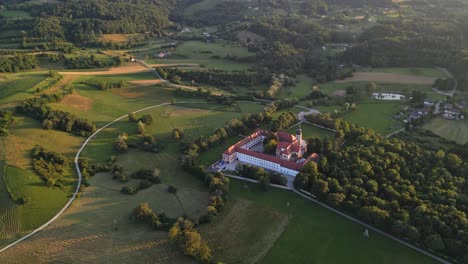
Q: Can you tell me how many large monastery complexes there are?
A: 1